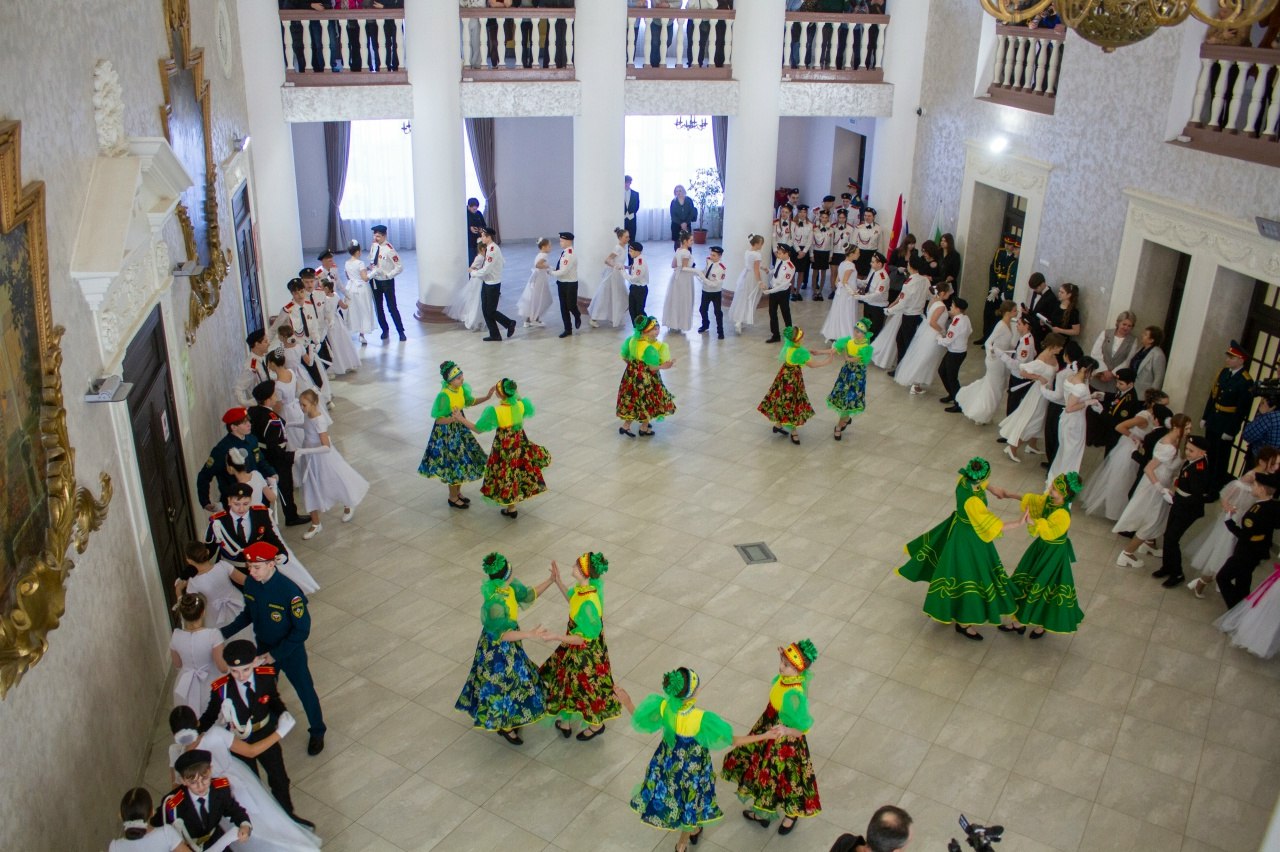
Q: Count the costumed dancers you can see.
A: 12